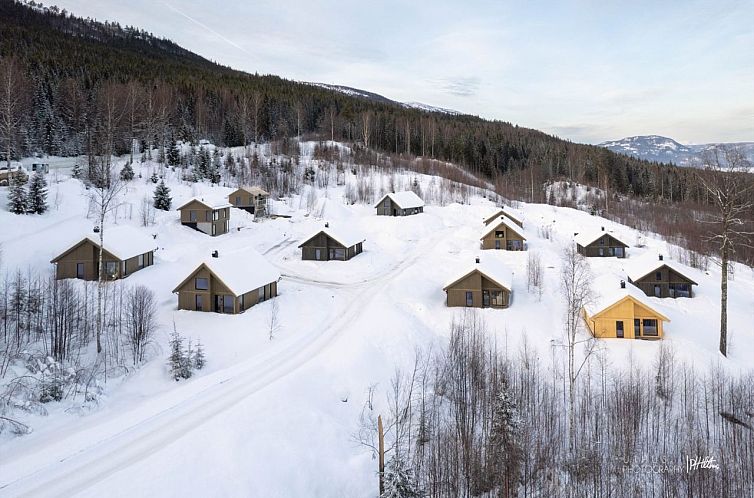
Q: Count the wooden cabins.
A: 12